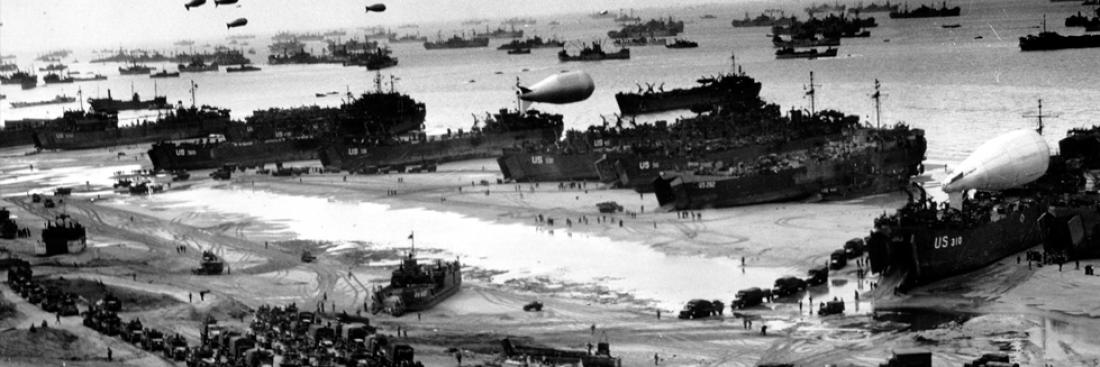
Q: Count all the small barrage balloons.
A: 4